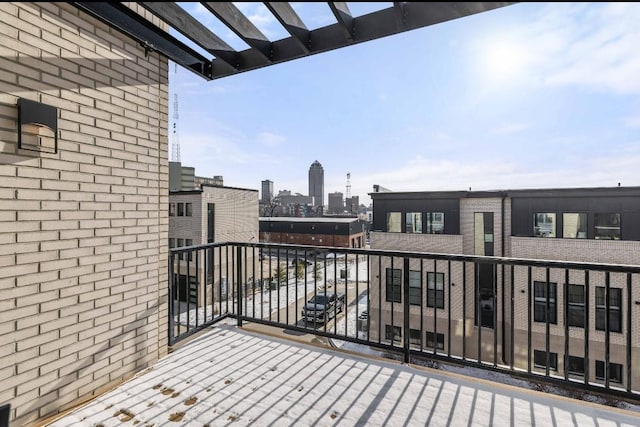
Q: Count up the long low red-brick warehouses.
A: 1